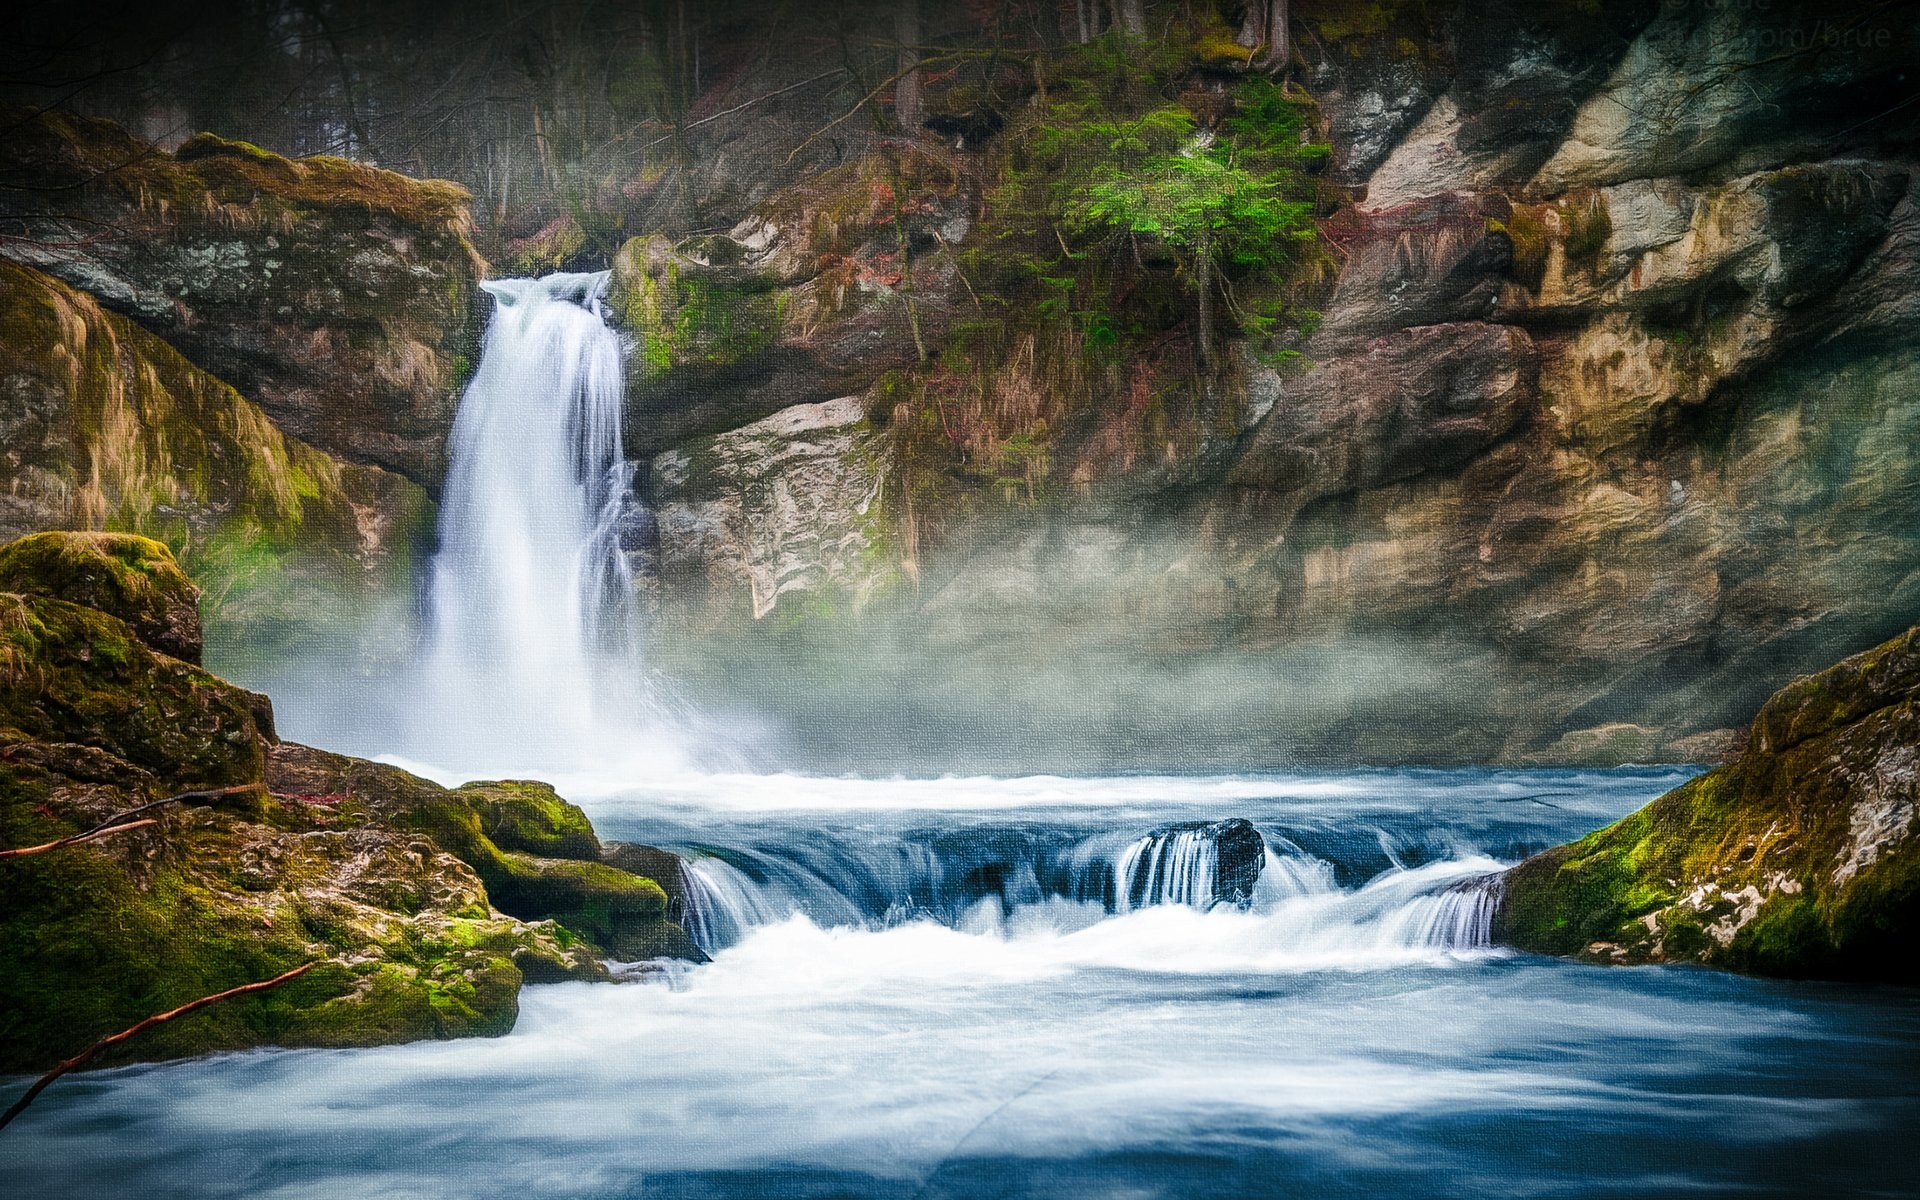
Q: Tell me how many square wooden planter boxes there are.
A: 0